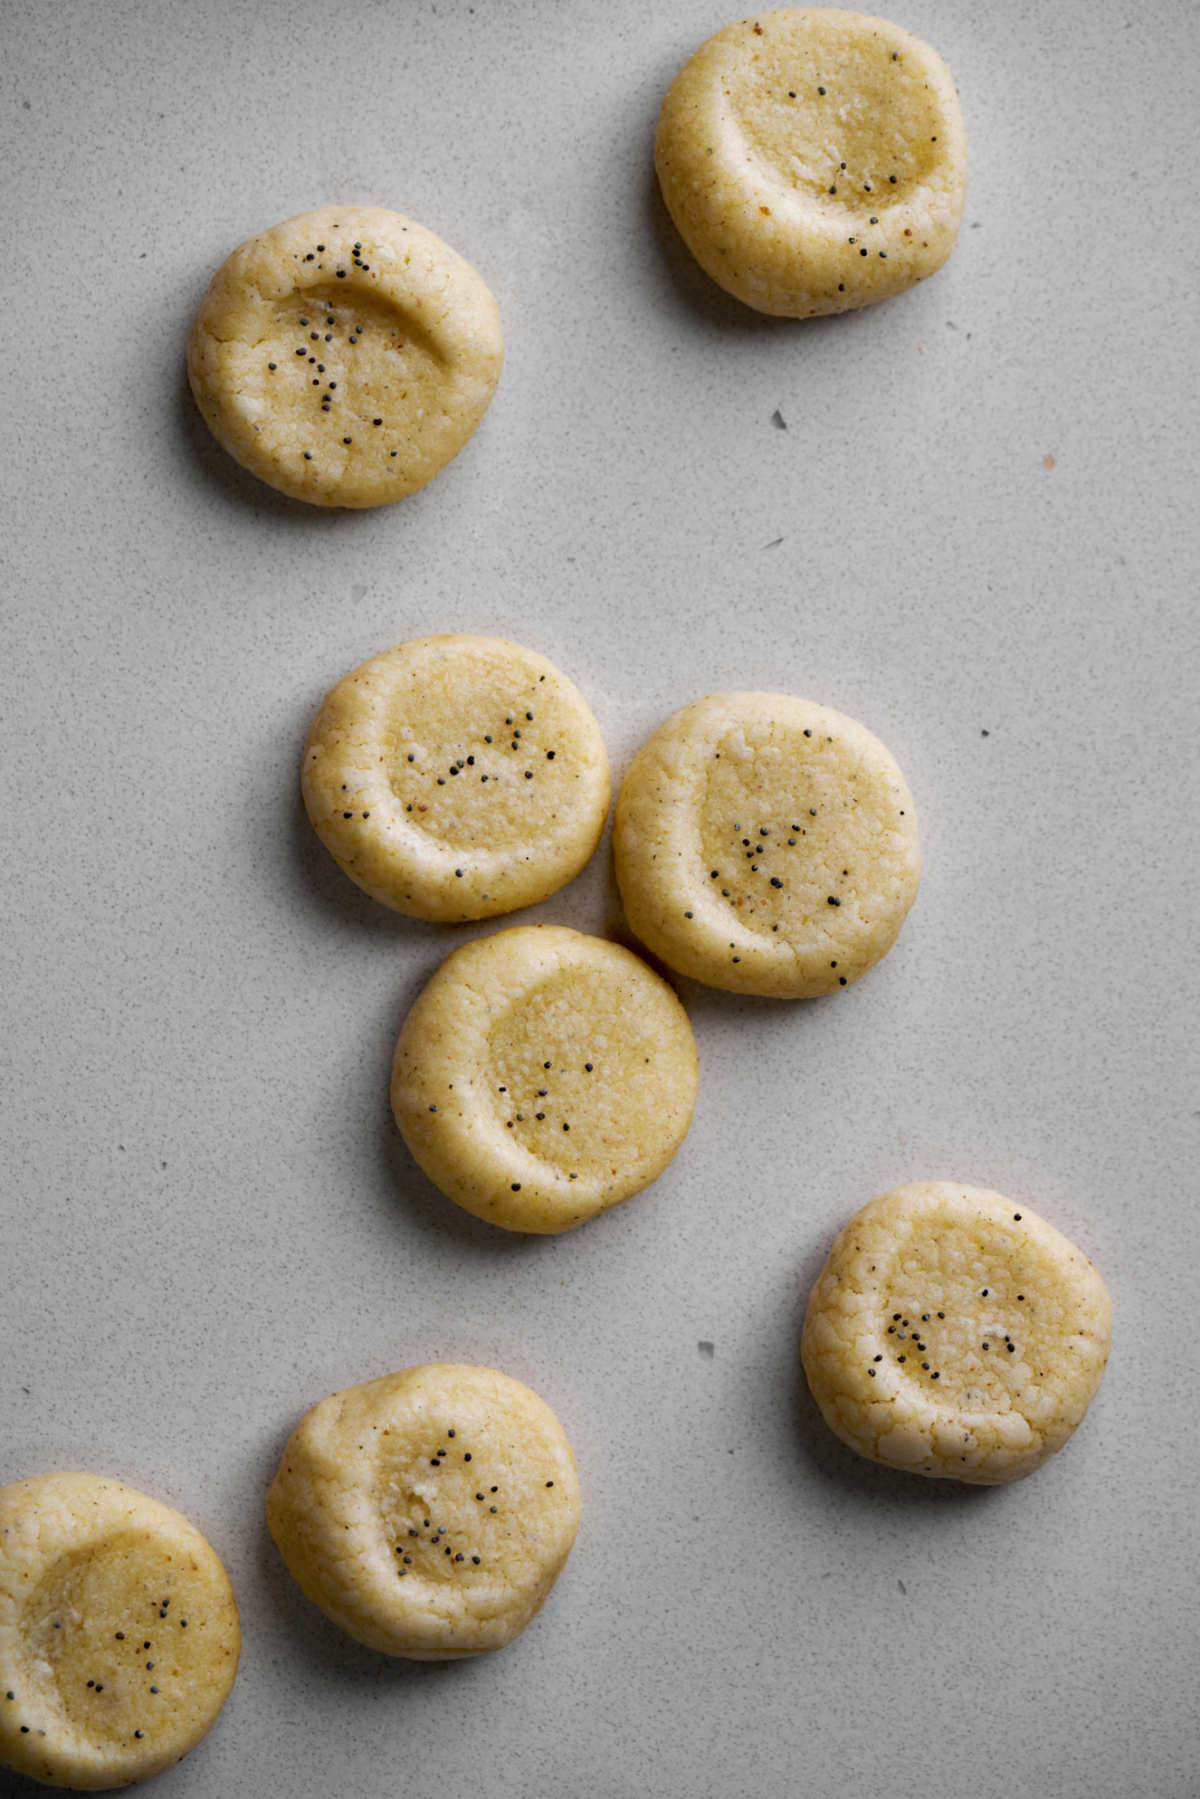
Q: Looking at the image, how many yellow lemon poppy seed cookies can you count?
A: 8